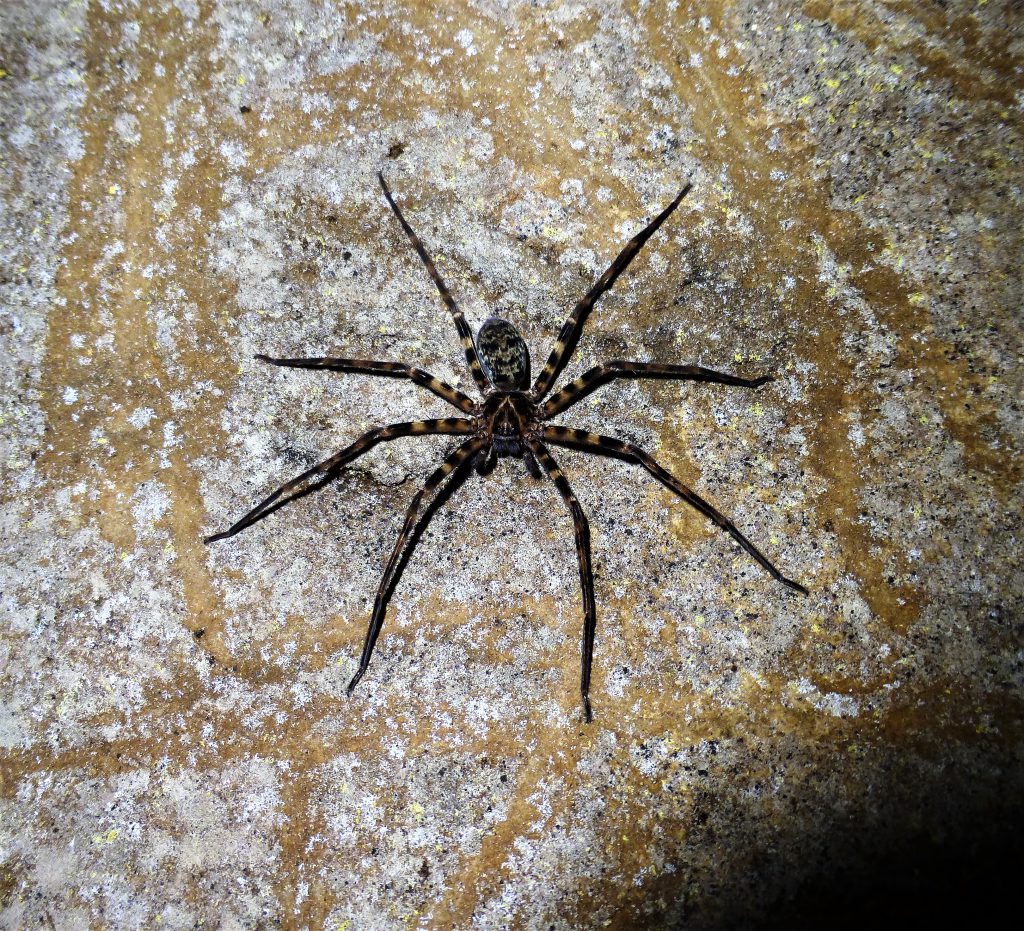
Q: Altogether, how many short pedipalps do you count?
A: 2